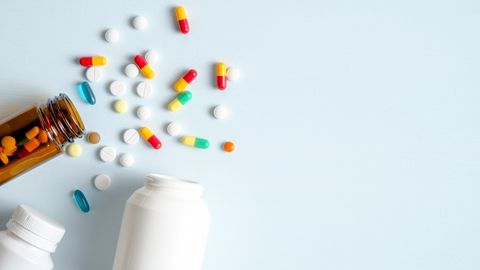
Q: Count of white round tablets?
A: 15